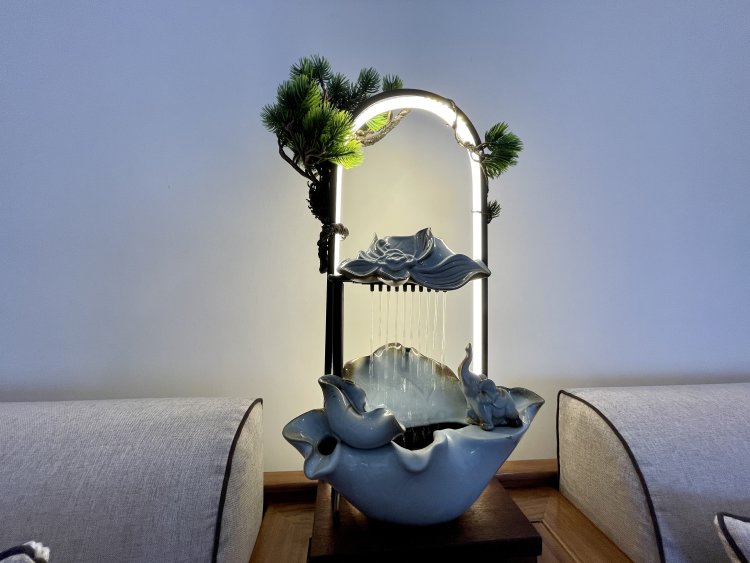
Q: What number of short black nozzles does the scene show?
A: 10